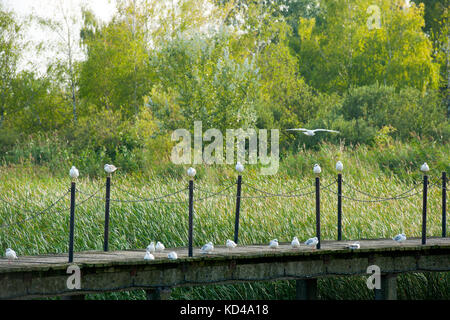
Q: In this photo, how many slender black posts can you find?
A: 8